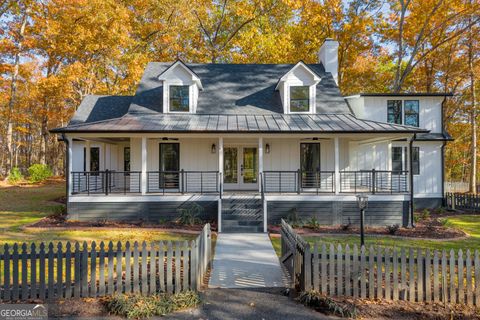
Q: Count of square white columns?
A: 6